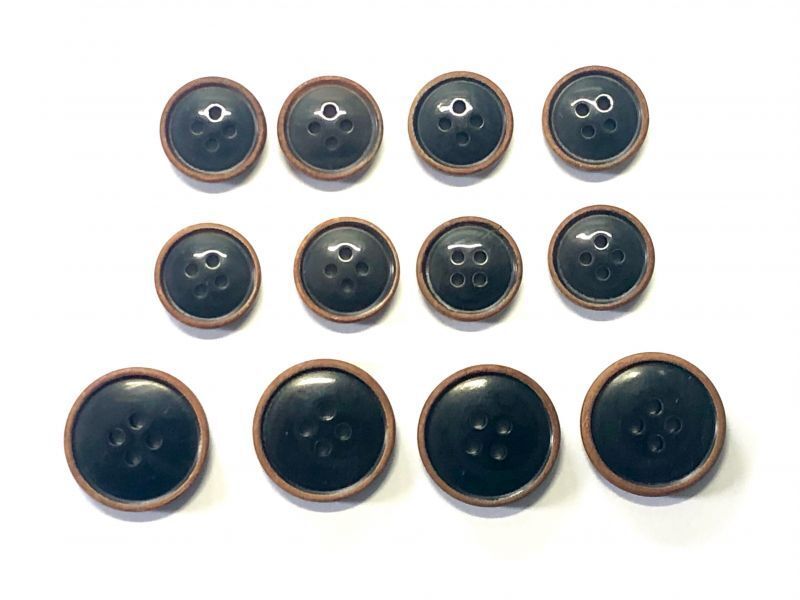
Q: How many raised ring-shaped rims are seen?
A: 12